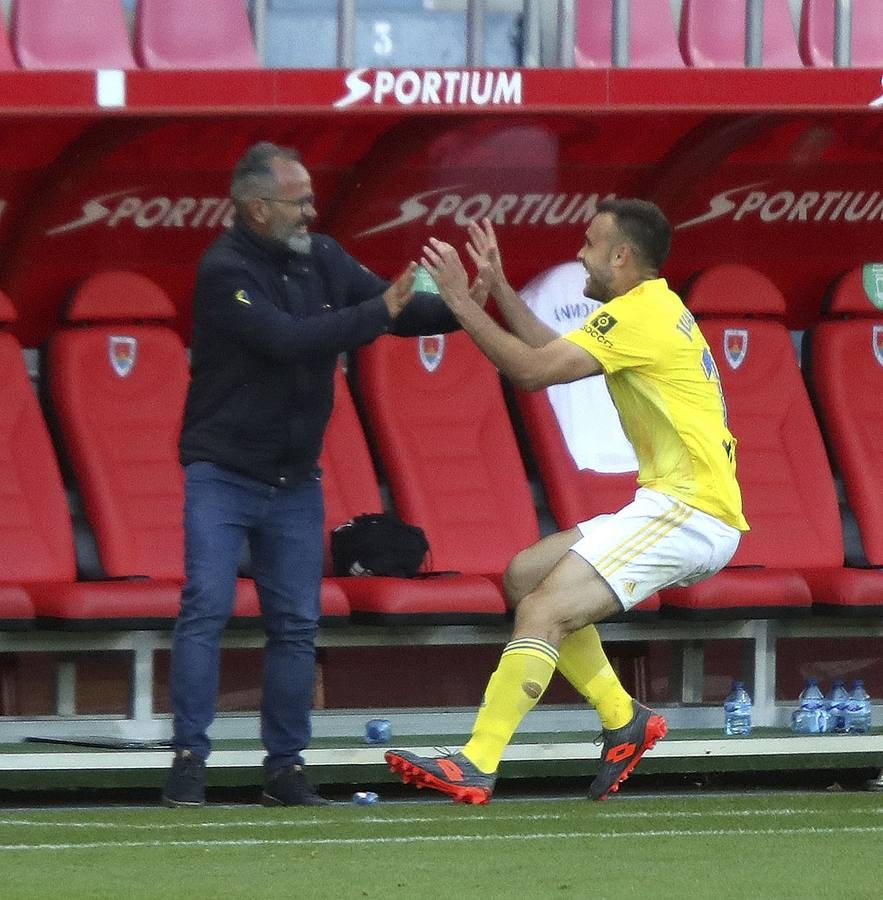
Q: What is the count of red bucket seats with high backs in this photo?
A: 7